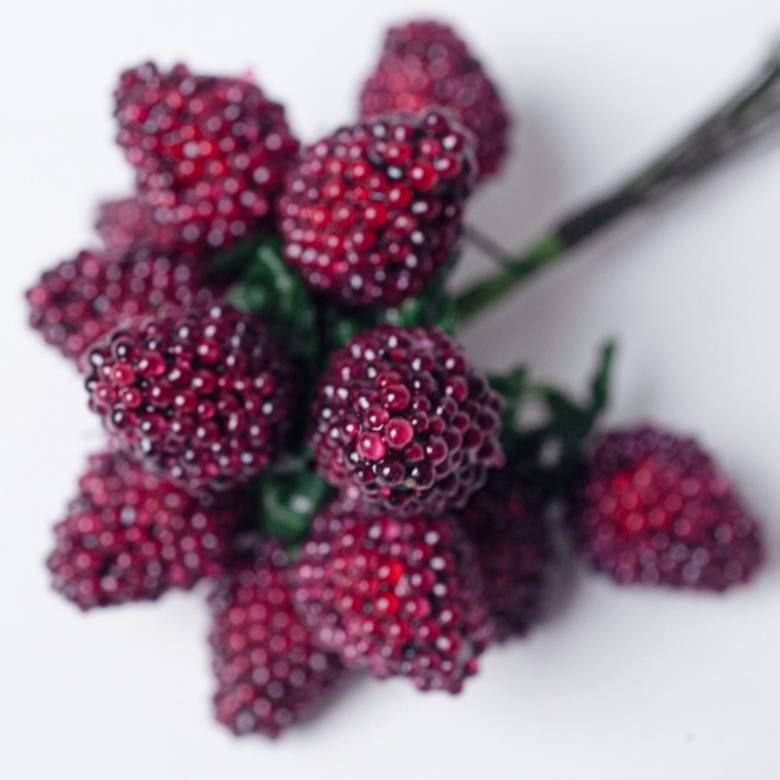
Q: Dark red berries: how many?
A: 12